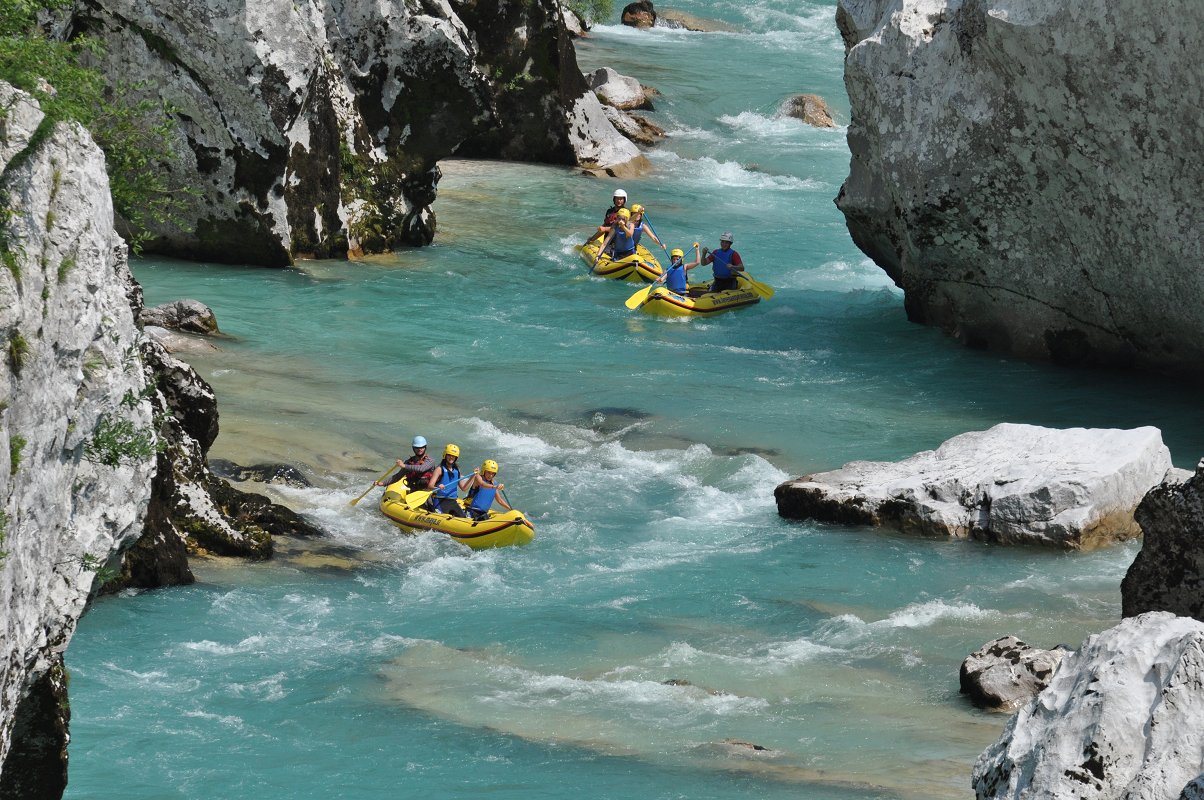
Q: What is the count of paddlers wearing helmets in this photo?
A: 8